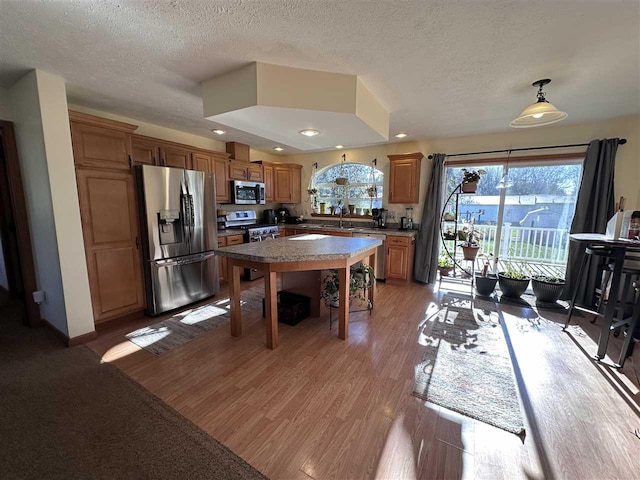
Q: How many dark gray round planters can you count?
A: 3